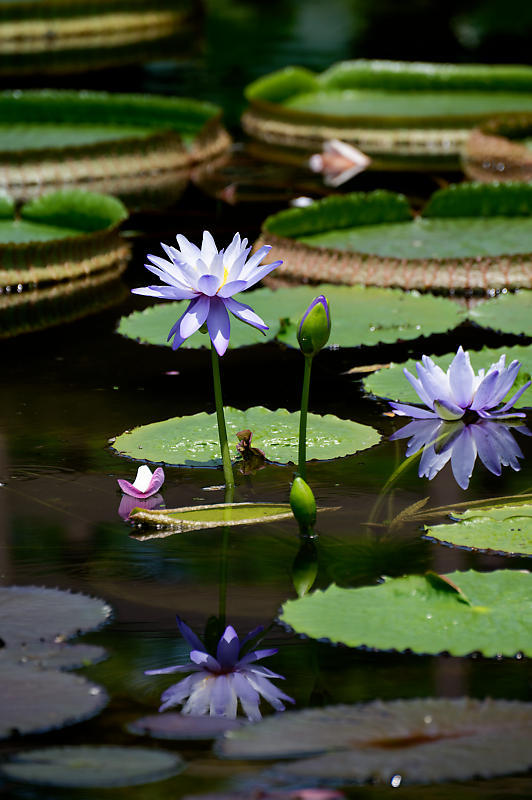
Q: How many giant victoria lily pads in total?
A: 6